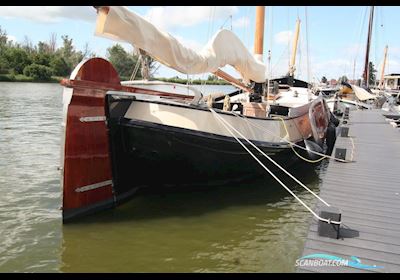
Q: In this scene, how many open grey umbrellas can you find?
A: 0